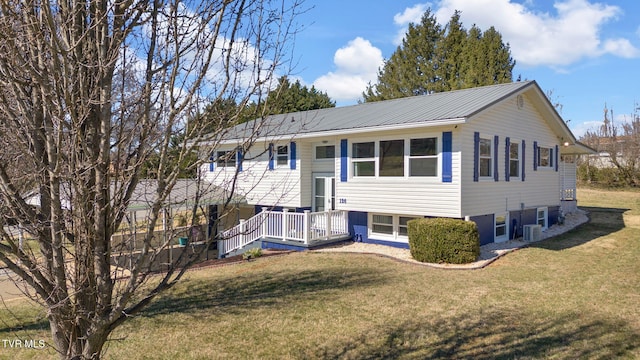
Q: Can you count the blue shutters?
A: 12